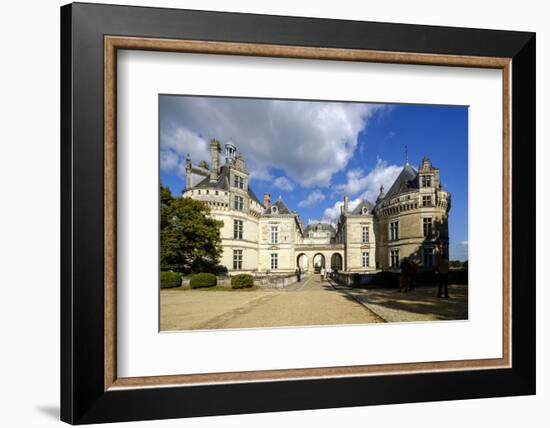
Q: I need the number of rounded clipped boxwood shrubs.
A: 3